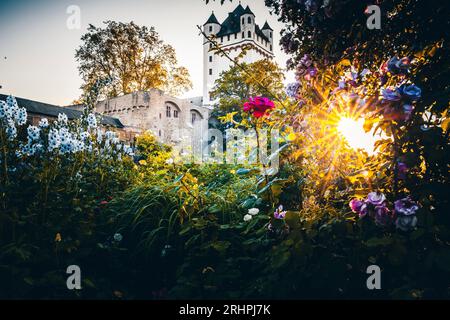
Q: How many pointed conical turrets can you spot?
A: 3